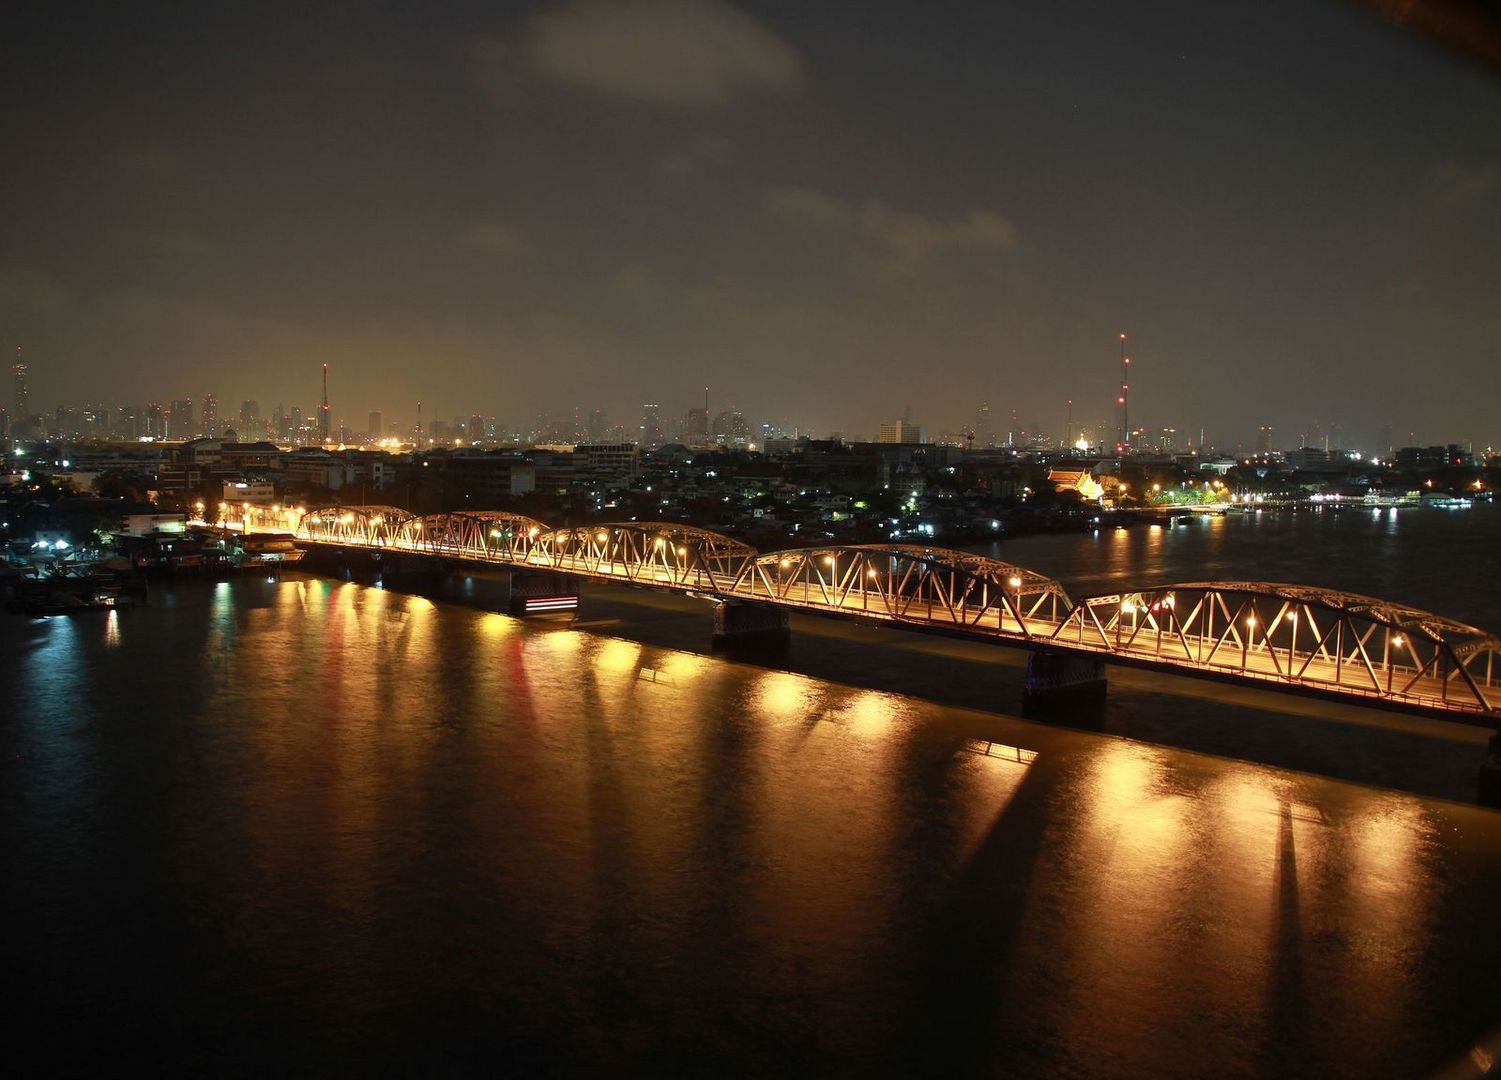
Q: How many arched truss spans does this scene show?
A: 5